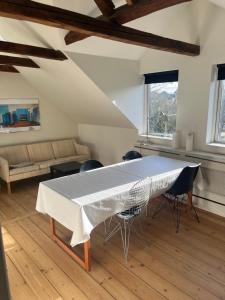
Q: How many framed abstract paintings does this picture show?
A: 1